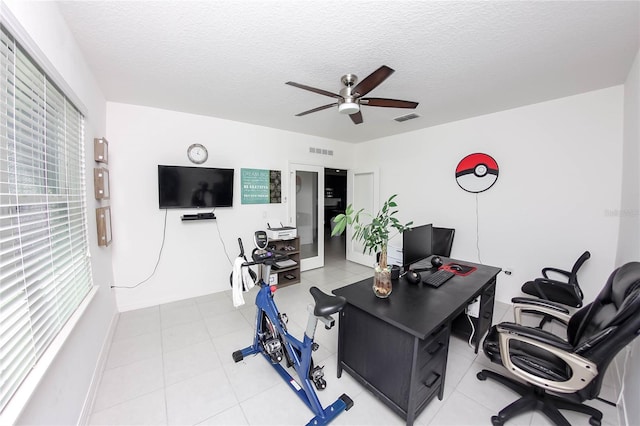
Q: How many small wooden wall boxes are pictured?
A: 3